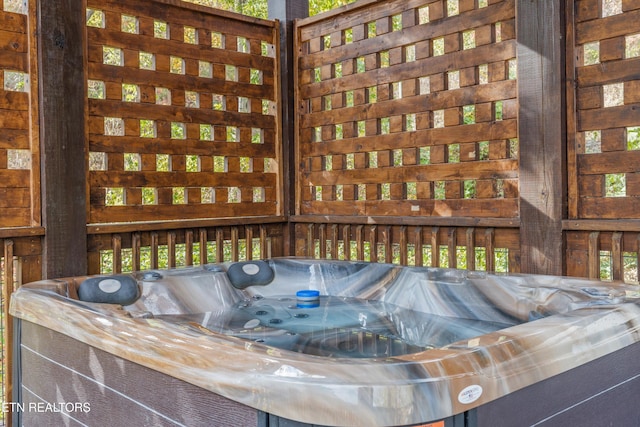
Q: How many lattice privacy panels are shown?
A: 4